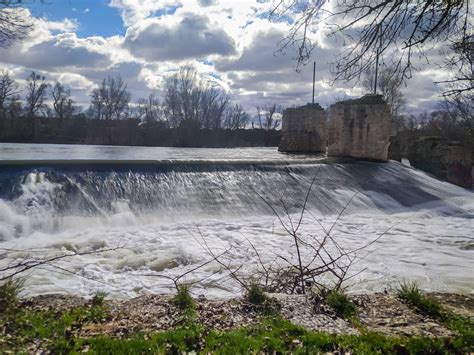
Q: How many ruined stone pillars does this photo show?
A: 2